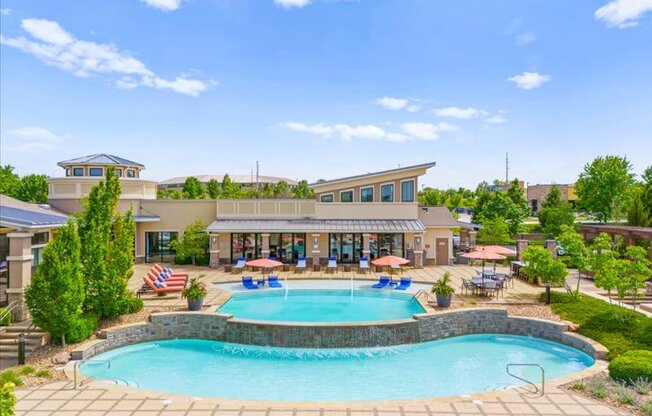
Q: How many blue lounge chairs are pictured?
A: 4